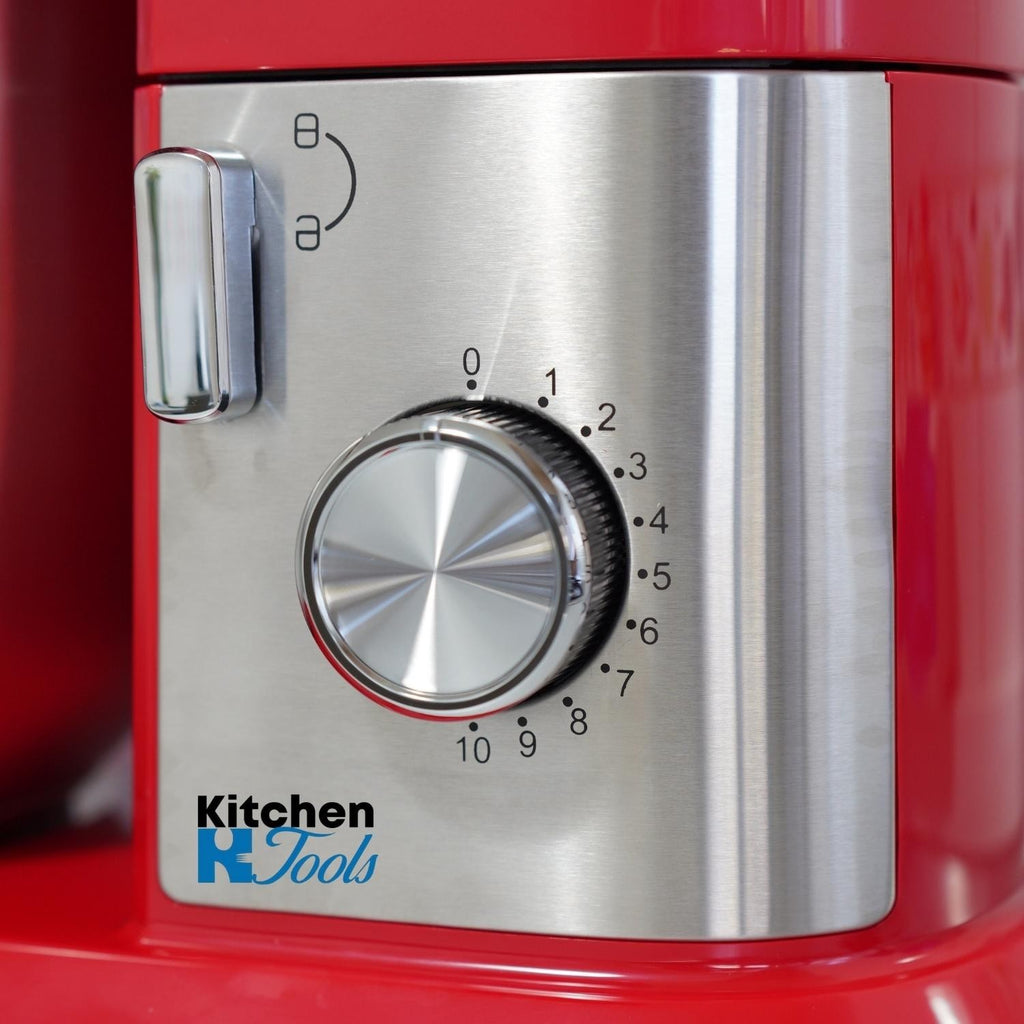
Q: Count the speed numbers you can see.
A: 11